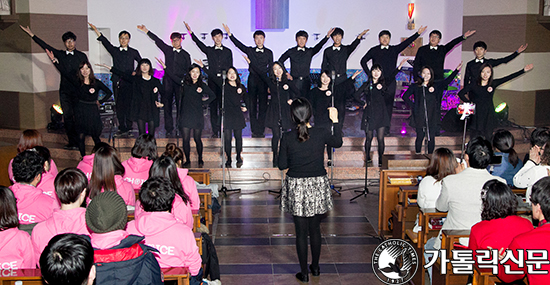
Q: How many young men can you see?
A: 10